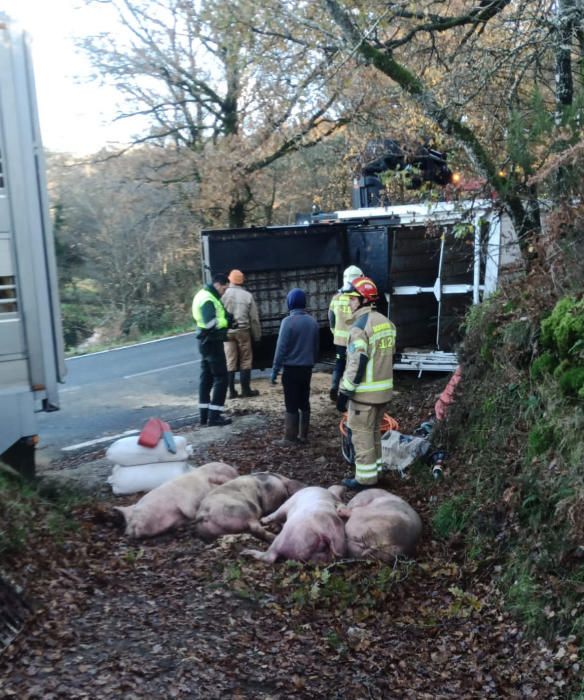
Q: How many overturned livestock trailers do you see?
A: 1